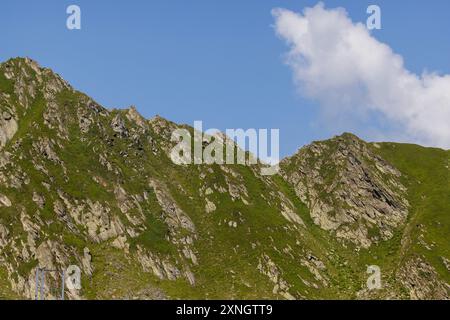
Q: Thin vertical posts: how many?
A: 3